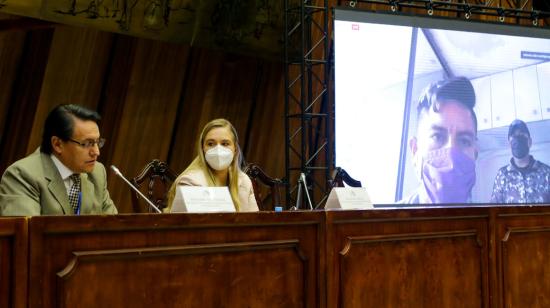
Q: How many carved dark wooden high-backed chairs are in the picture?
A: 3